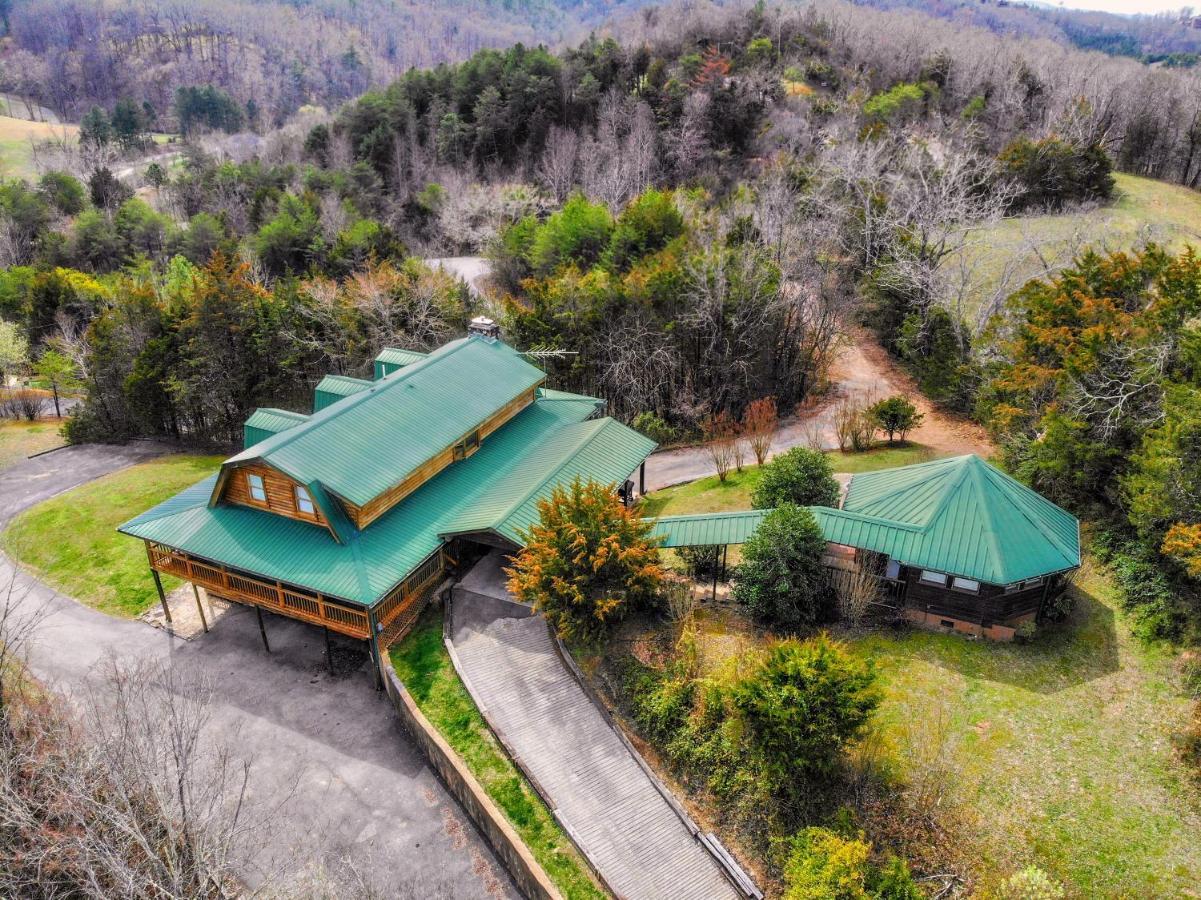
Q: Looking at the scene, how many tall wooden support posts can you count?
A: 5